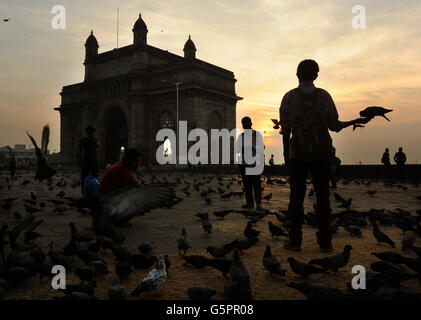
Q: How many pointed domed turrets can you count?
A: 3